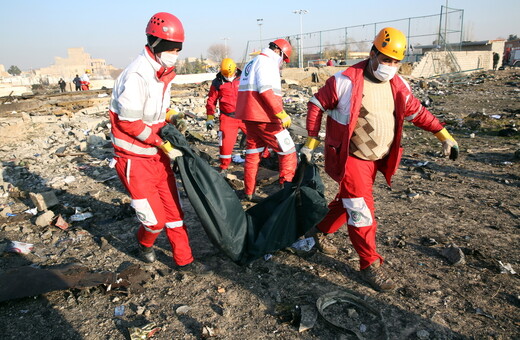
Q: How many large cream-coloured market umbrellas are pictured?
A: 0